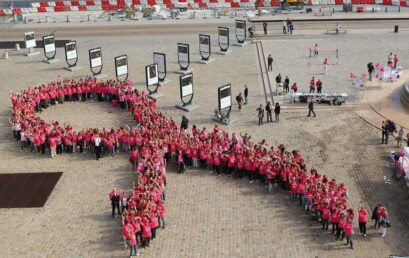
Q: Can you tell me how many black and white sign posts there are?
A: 13